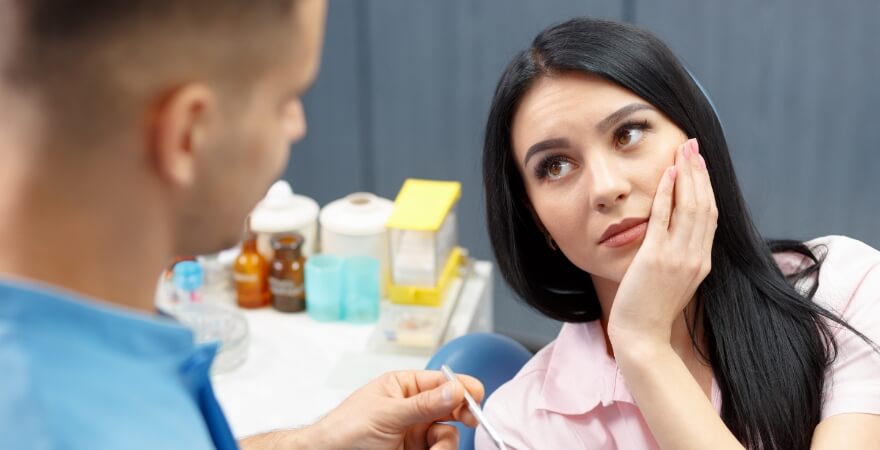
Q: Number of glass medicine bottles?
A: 2